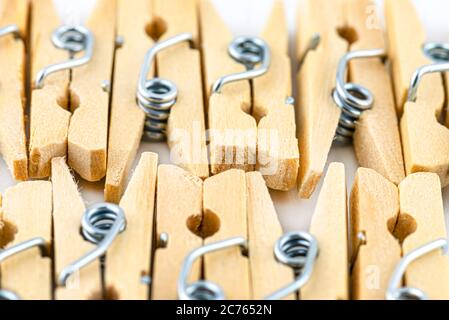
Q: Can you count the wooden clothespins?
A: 11